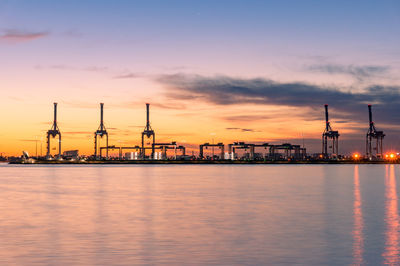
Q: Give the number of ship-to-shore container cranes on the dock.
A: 5